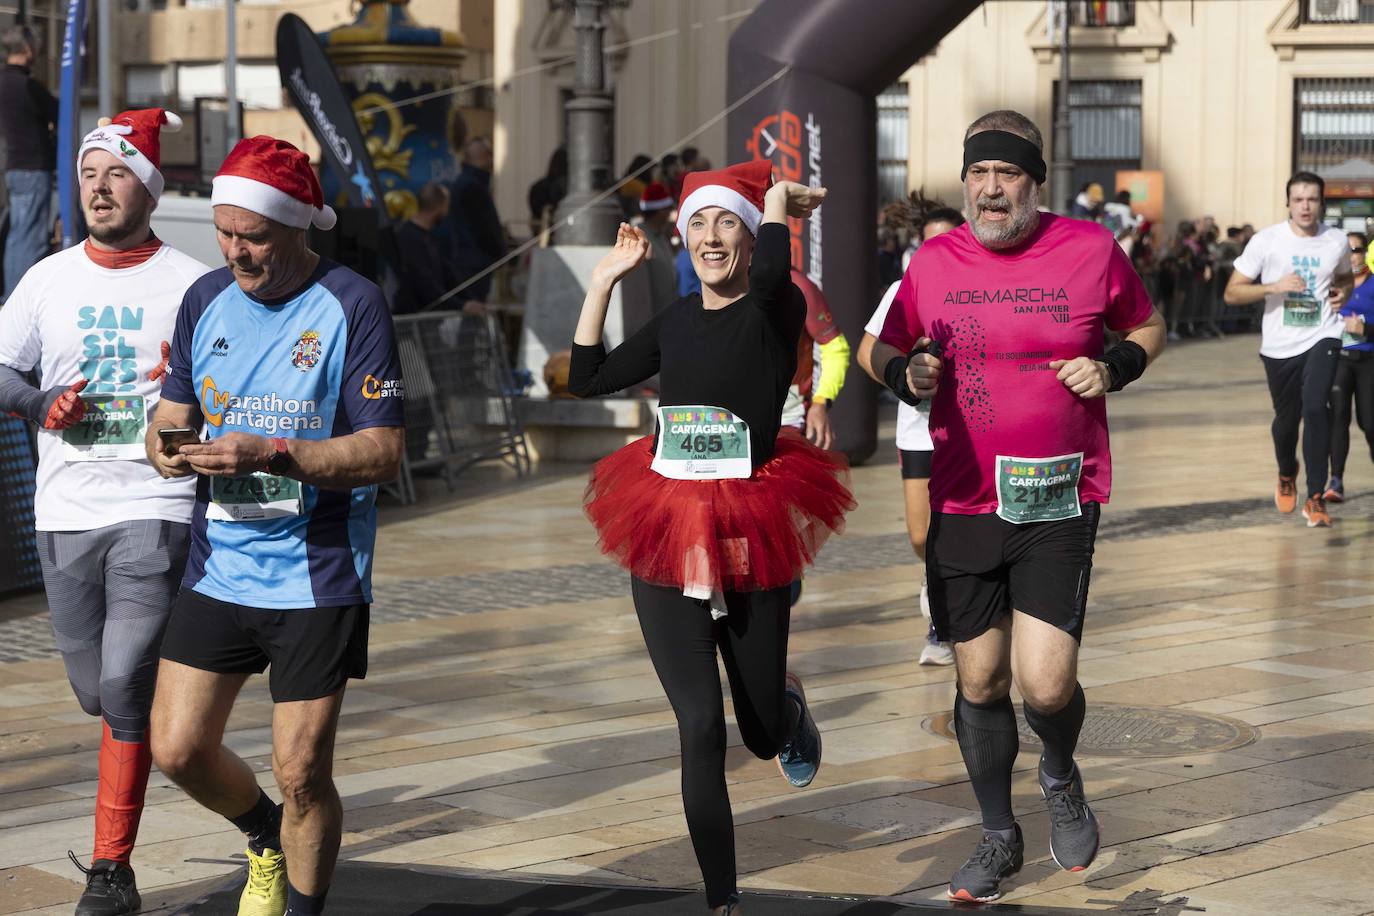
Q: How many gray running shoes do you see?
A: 2